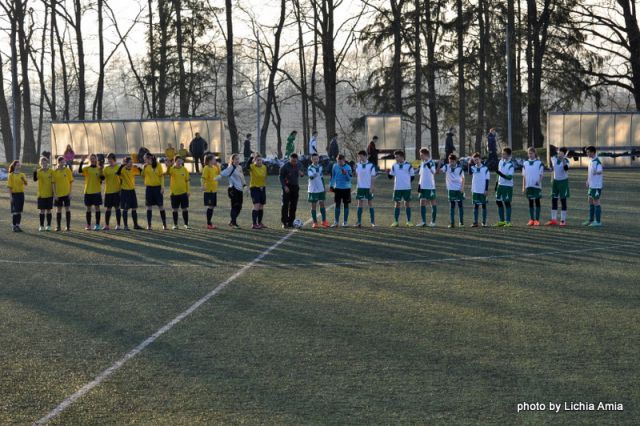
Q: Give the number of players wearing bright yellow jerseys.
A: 10